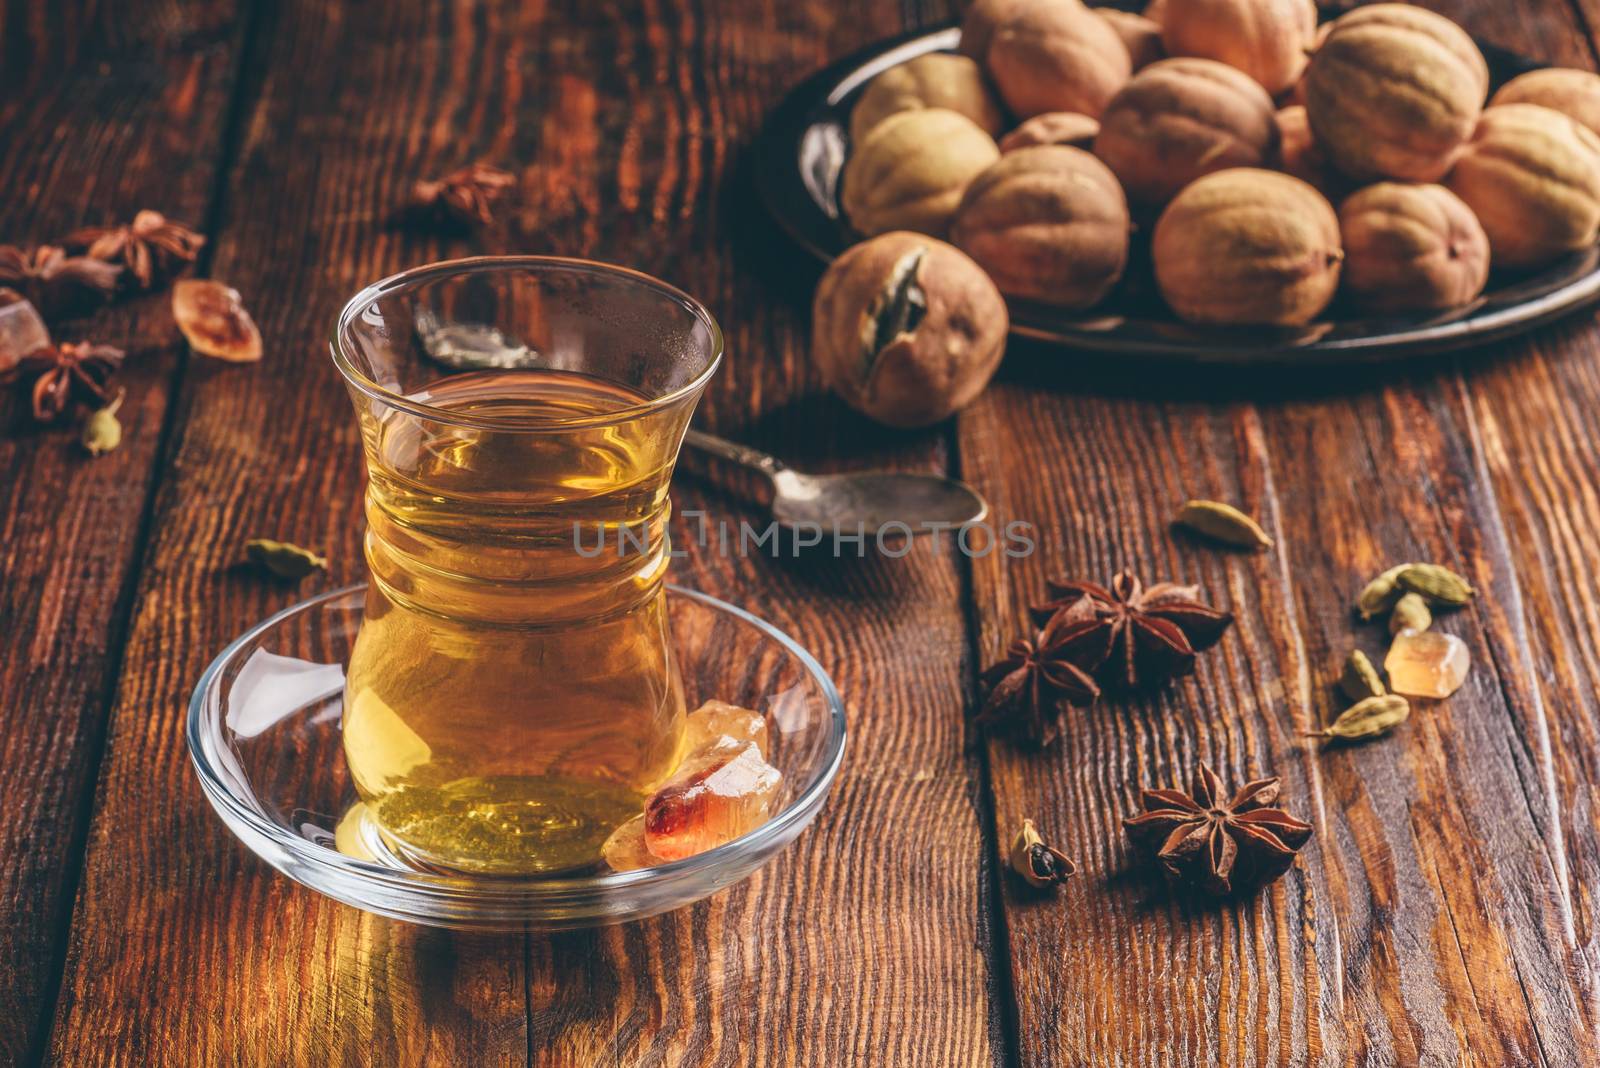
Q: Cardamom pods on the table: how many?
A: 9